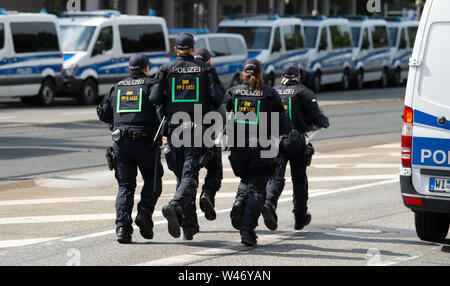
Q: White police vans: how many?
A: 8